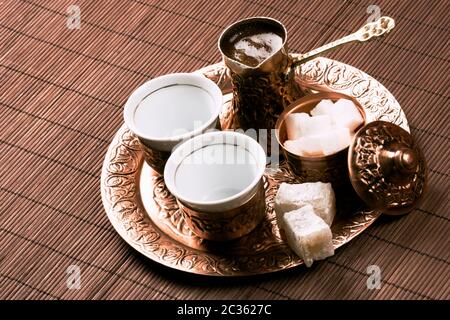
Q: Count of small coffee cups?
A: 2